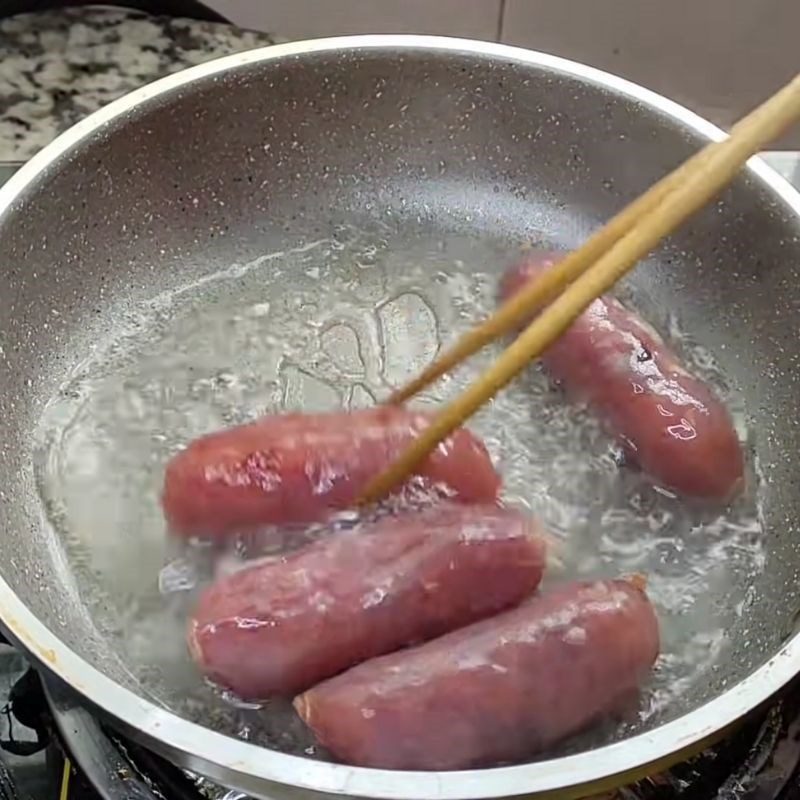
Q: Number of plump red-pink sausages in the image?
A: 4